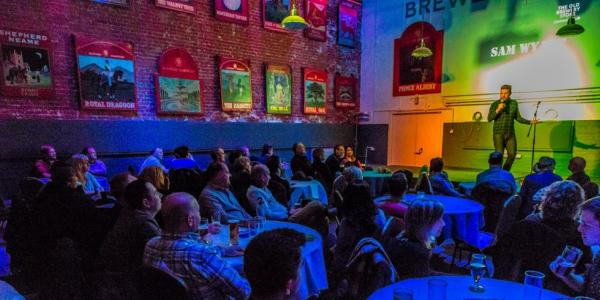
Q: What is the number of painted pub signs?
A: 14